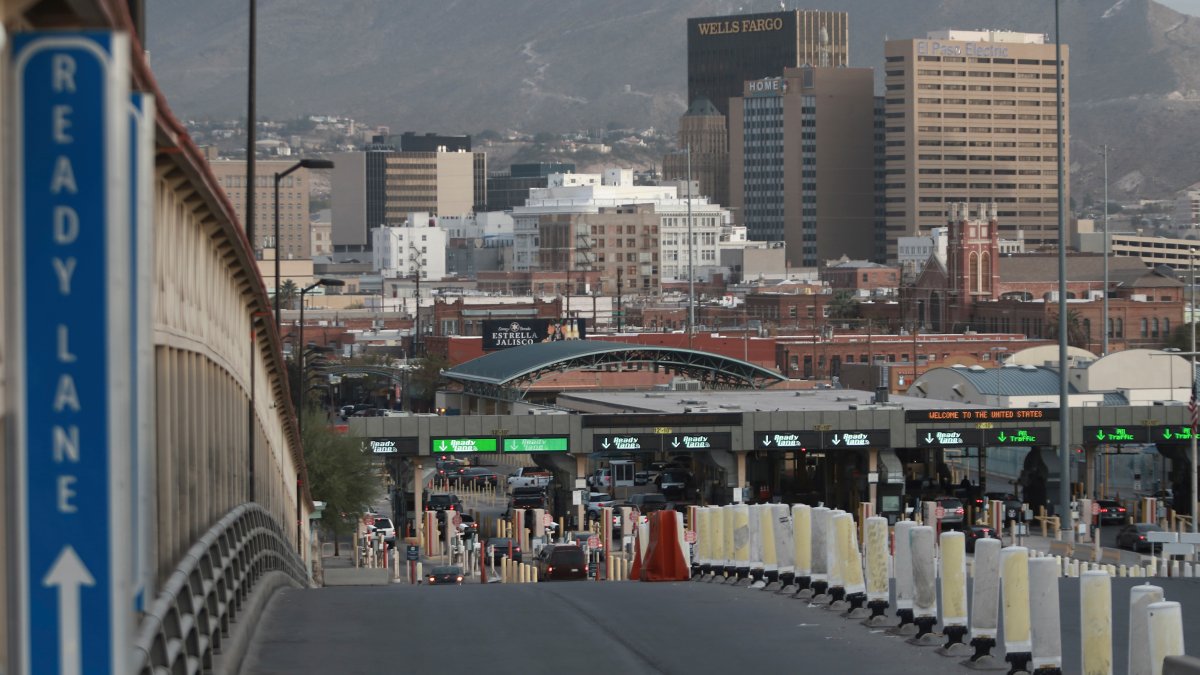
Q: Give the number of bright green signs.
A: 2